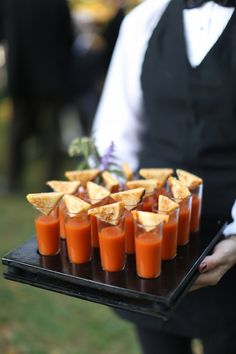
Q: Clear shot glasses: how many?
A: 15